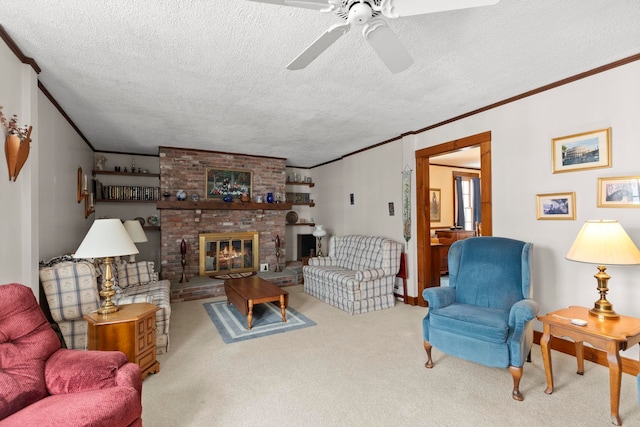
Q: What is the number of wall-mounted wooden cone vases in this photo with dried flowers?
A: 1